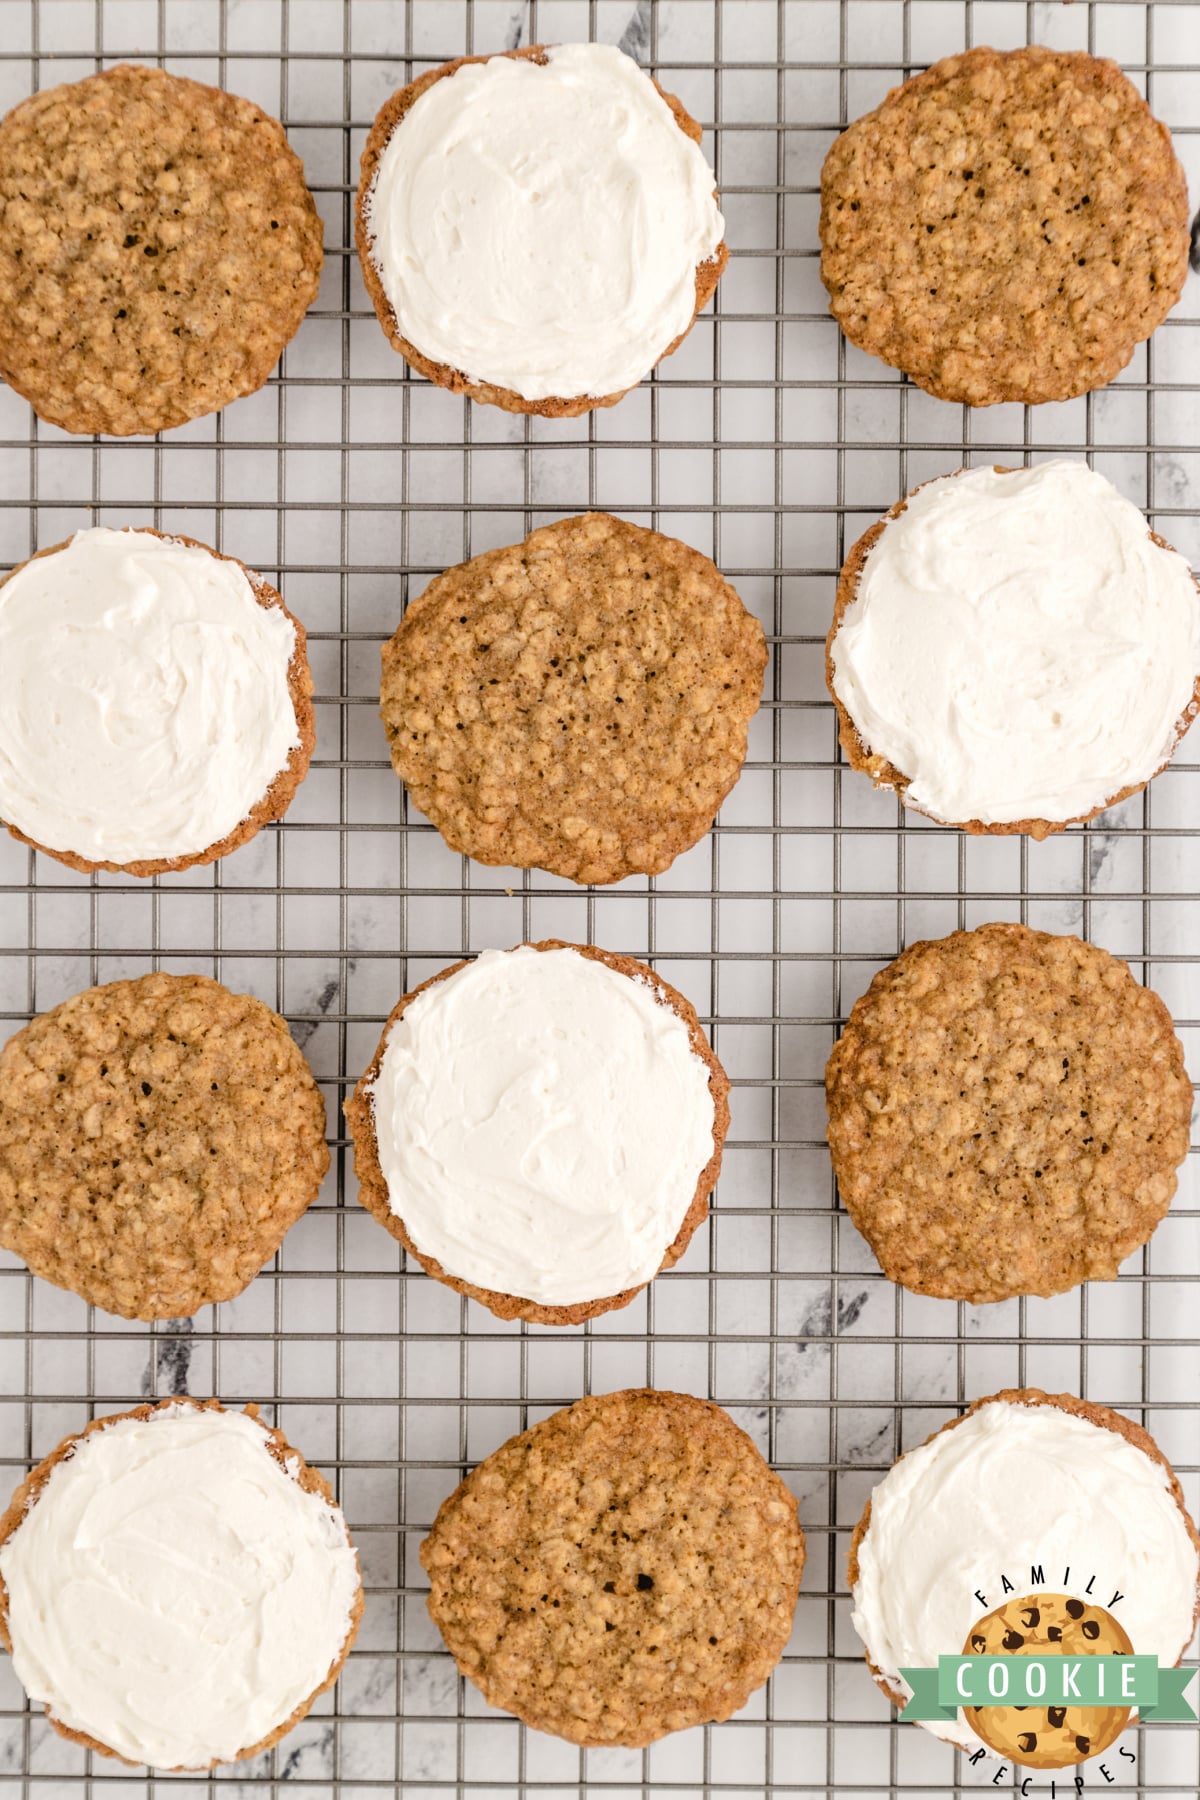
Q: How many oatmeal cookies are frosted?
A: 6